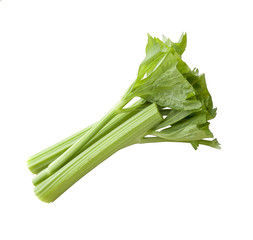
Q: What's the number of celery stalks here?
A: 3